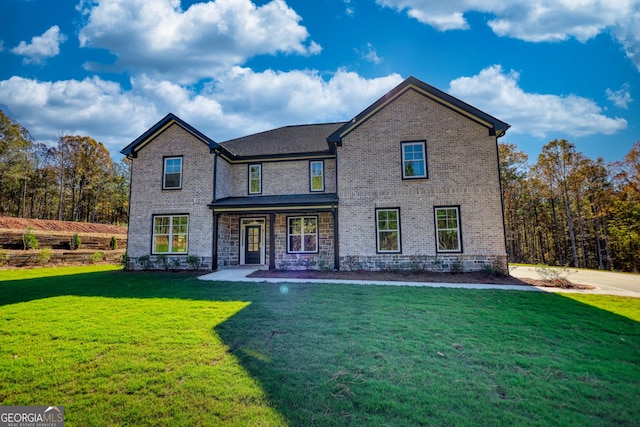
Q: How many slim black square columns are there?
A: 3